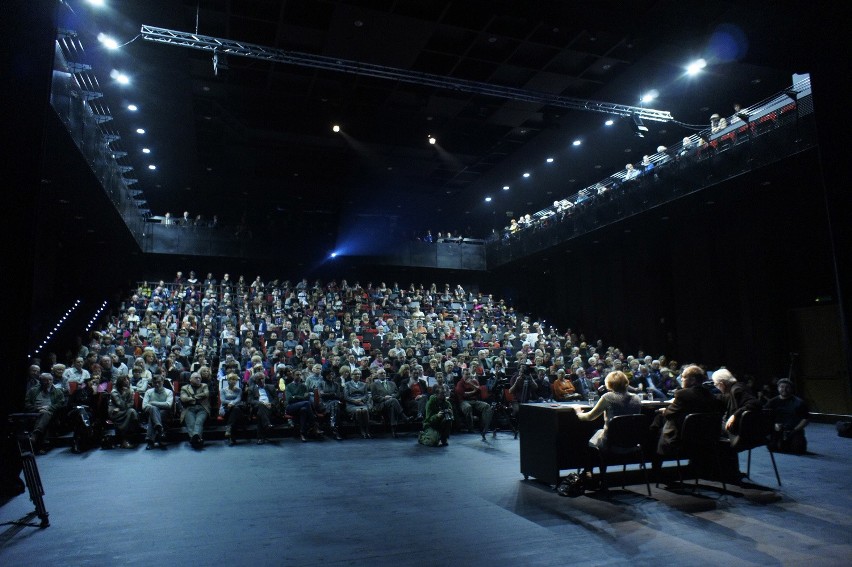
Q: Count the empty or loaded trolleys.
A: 0